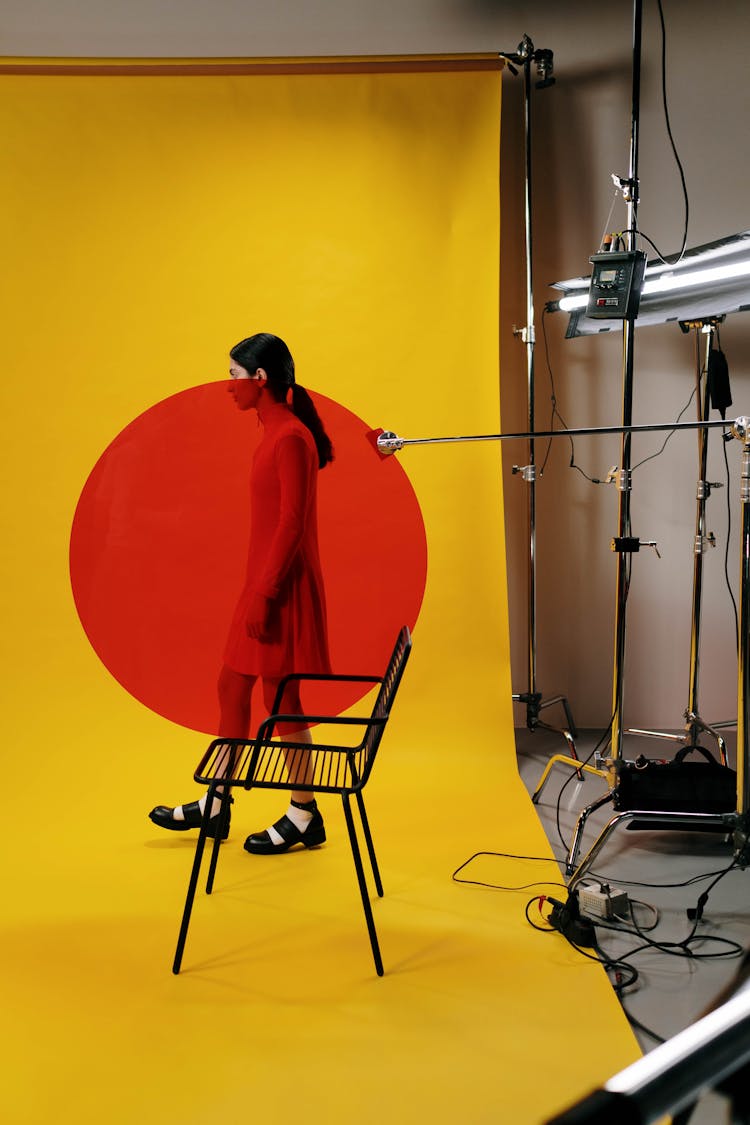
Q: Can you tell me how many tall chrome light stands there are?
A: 4